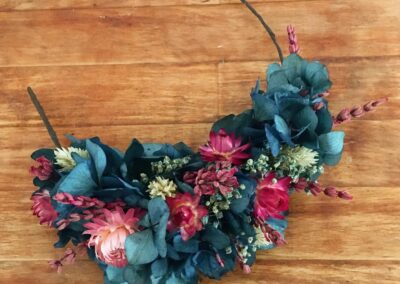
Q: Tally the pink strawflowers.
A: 5